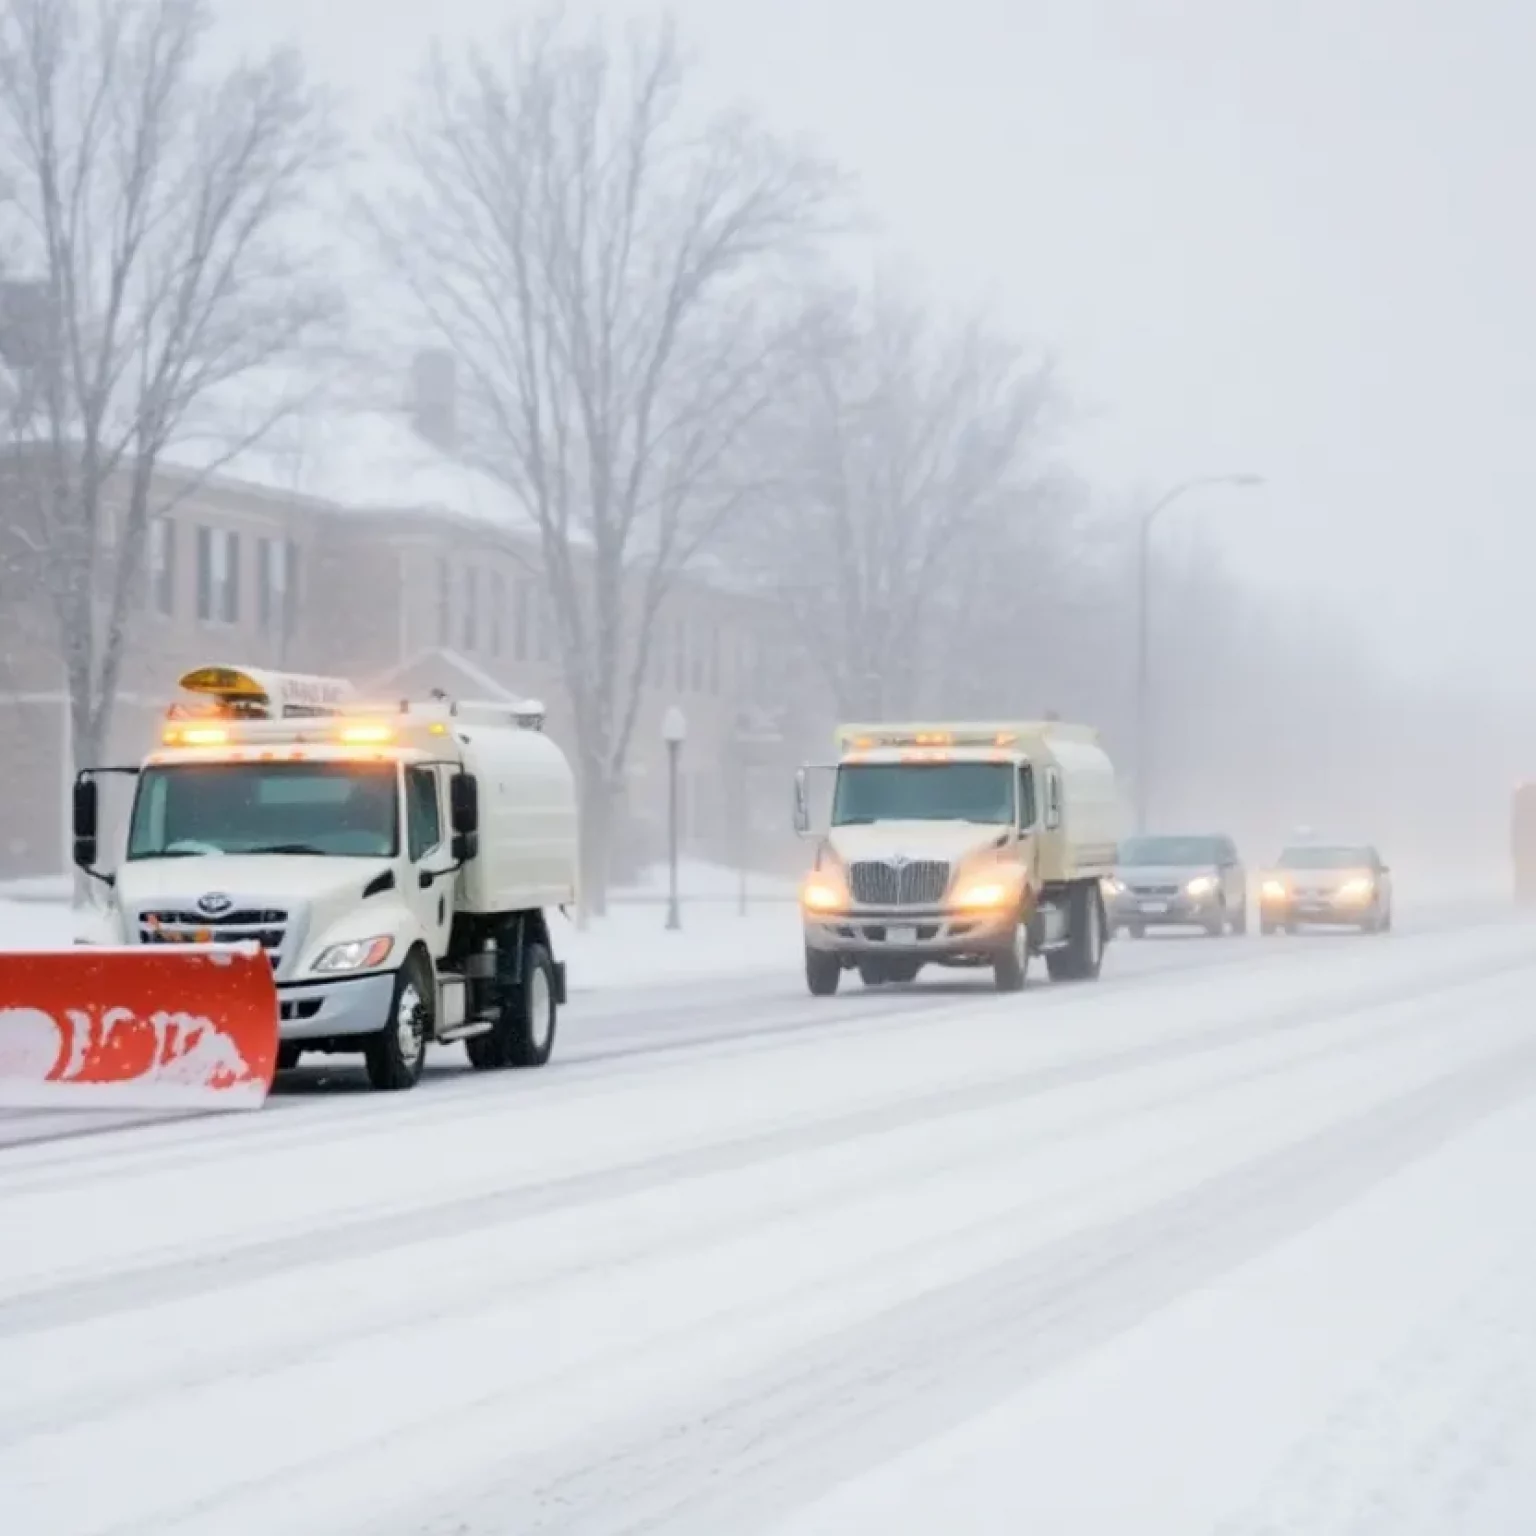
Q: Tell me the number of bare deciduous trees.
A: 3